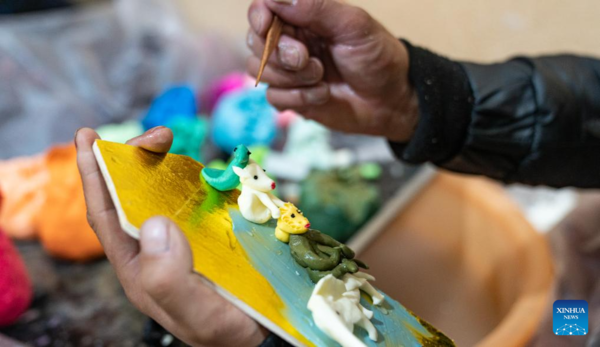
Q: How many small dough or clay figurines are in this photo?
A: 5